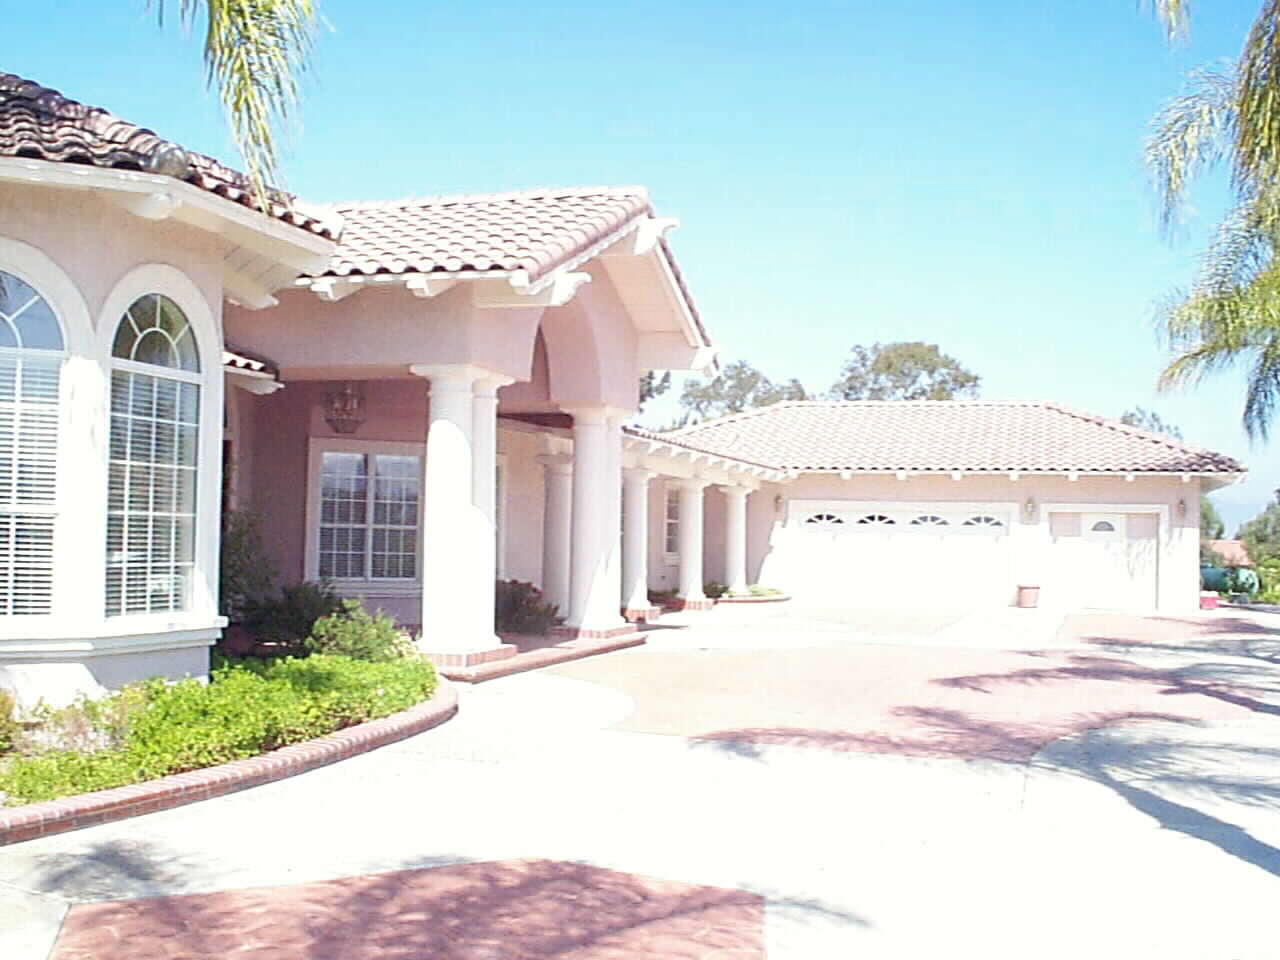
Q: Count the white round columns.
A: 8